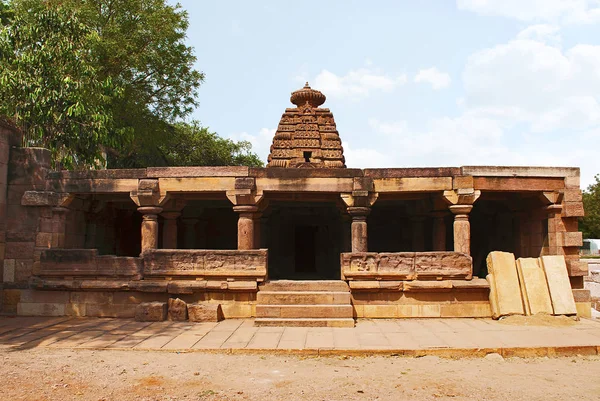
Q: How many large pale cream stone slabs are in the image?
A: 3